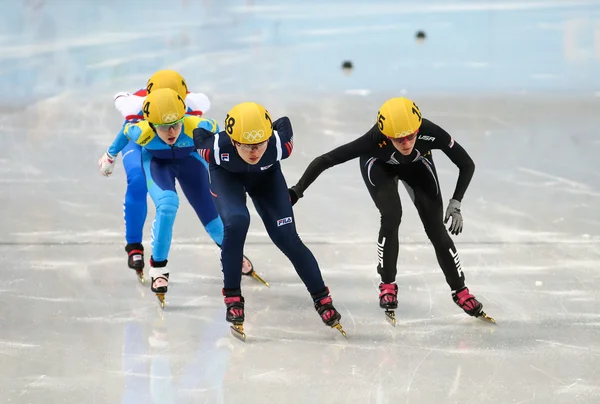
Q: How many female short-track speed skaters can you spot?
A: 4